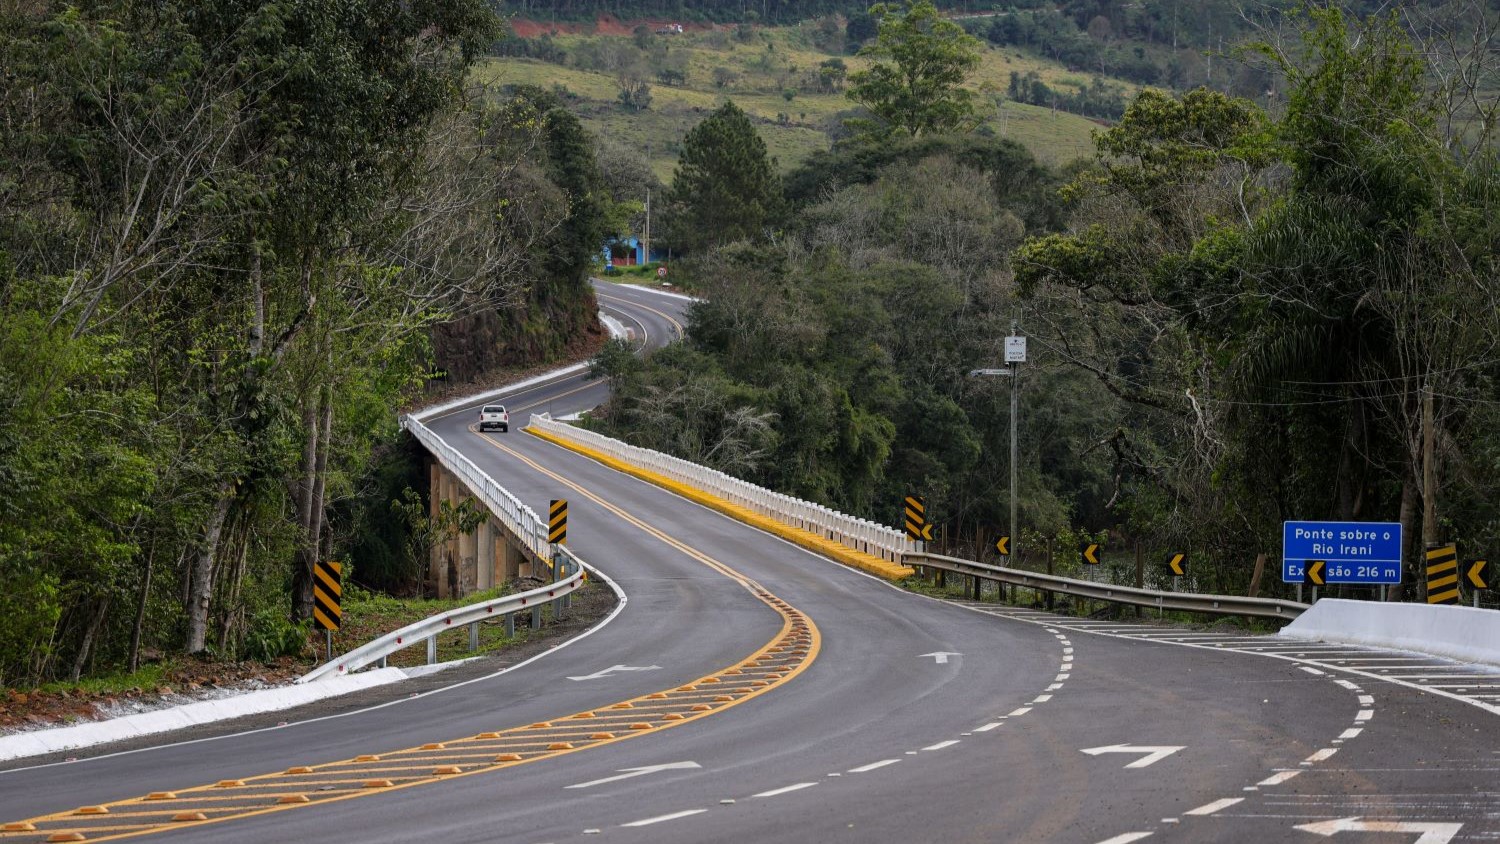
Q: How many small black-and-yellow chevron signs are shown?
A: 6